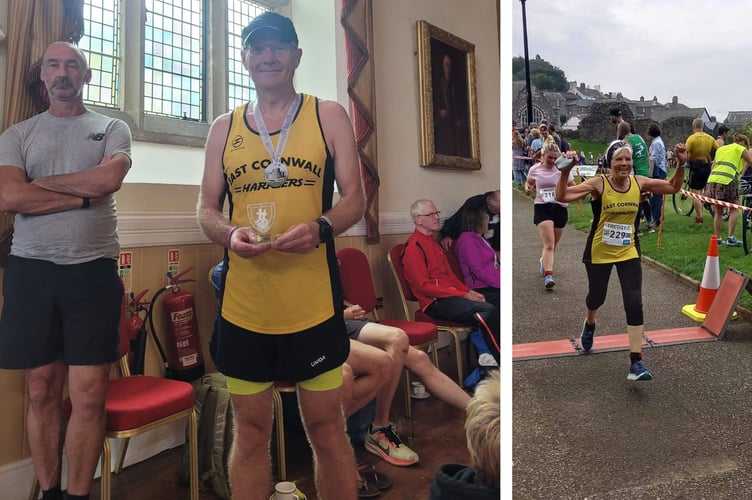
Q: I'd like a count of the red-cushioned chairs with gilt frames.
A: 5